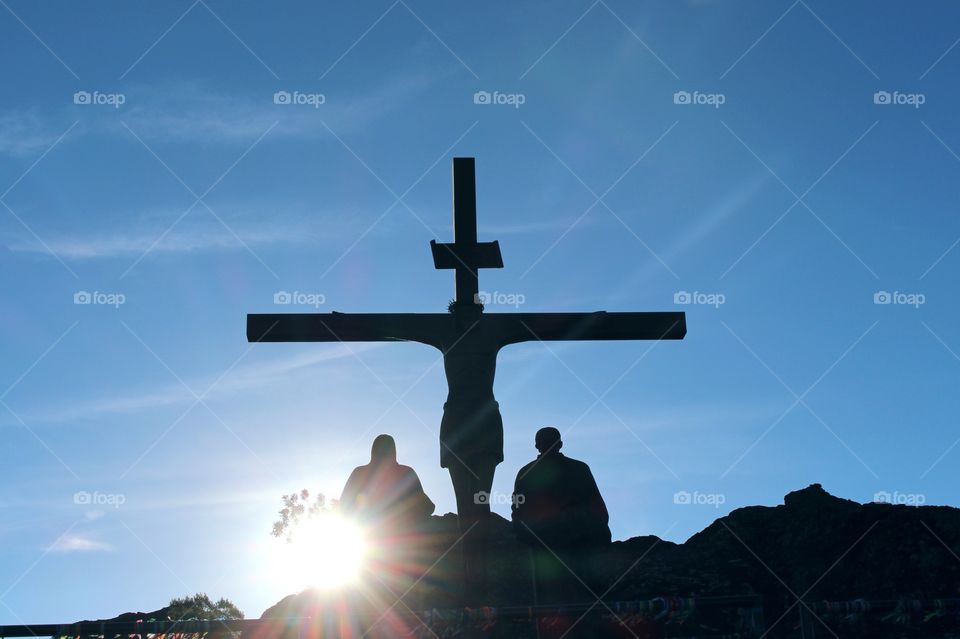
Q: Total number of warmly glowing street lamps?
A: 0